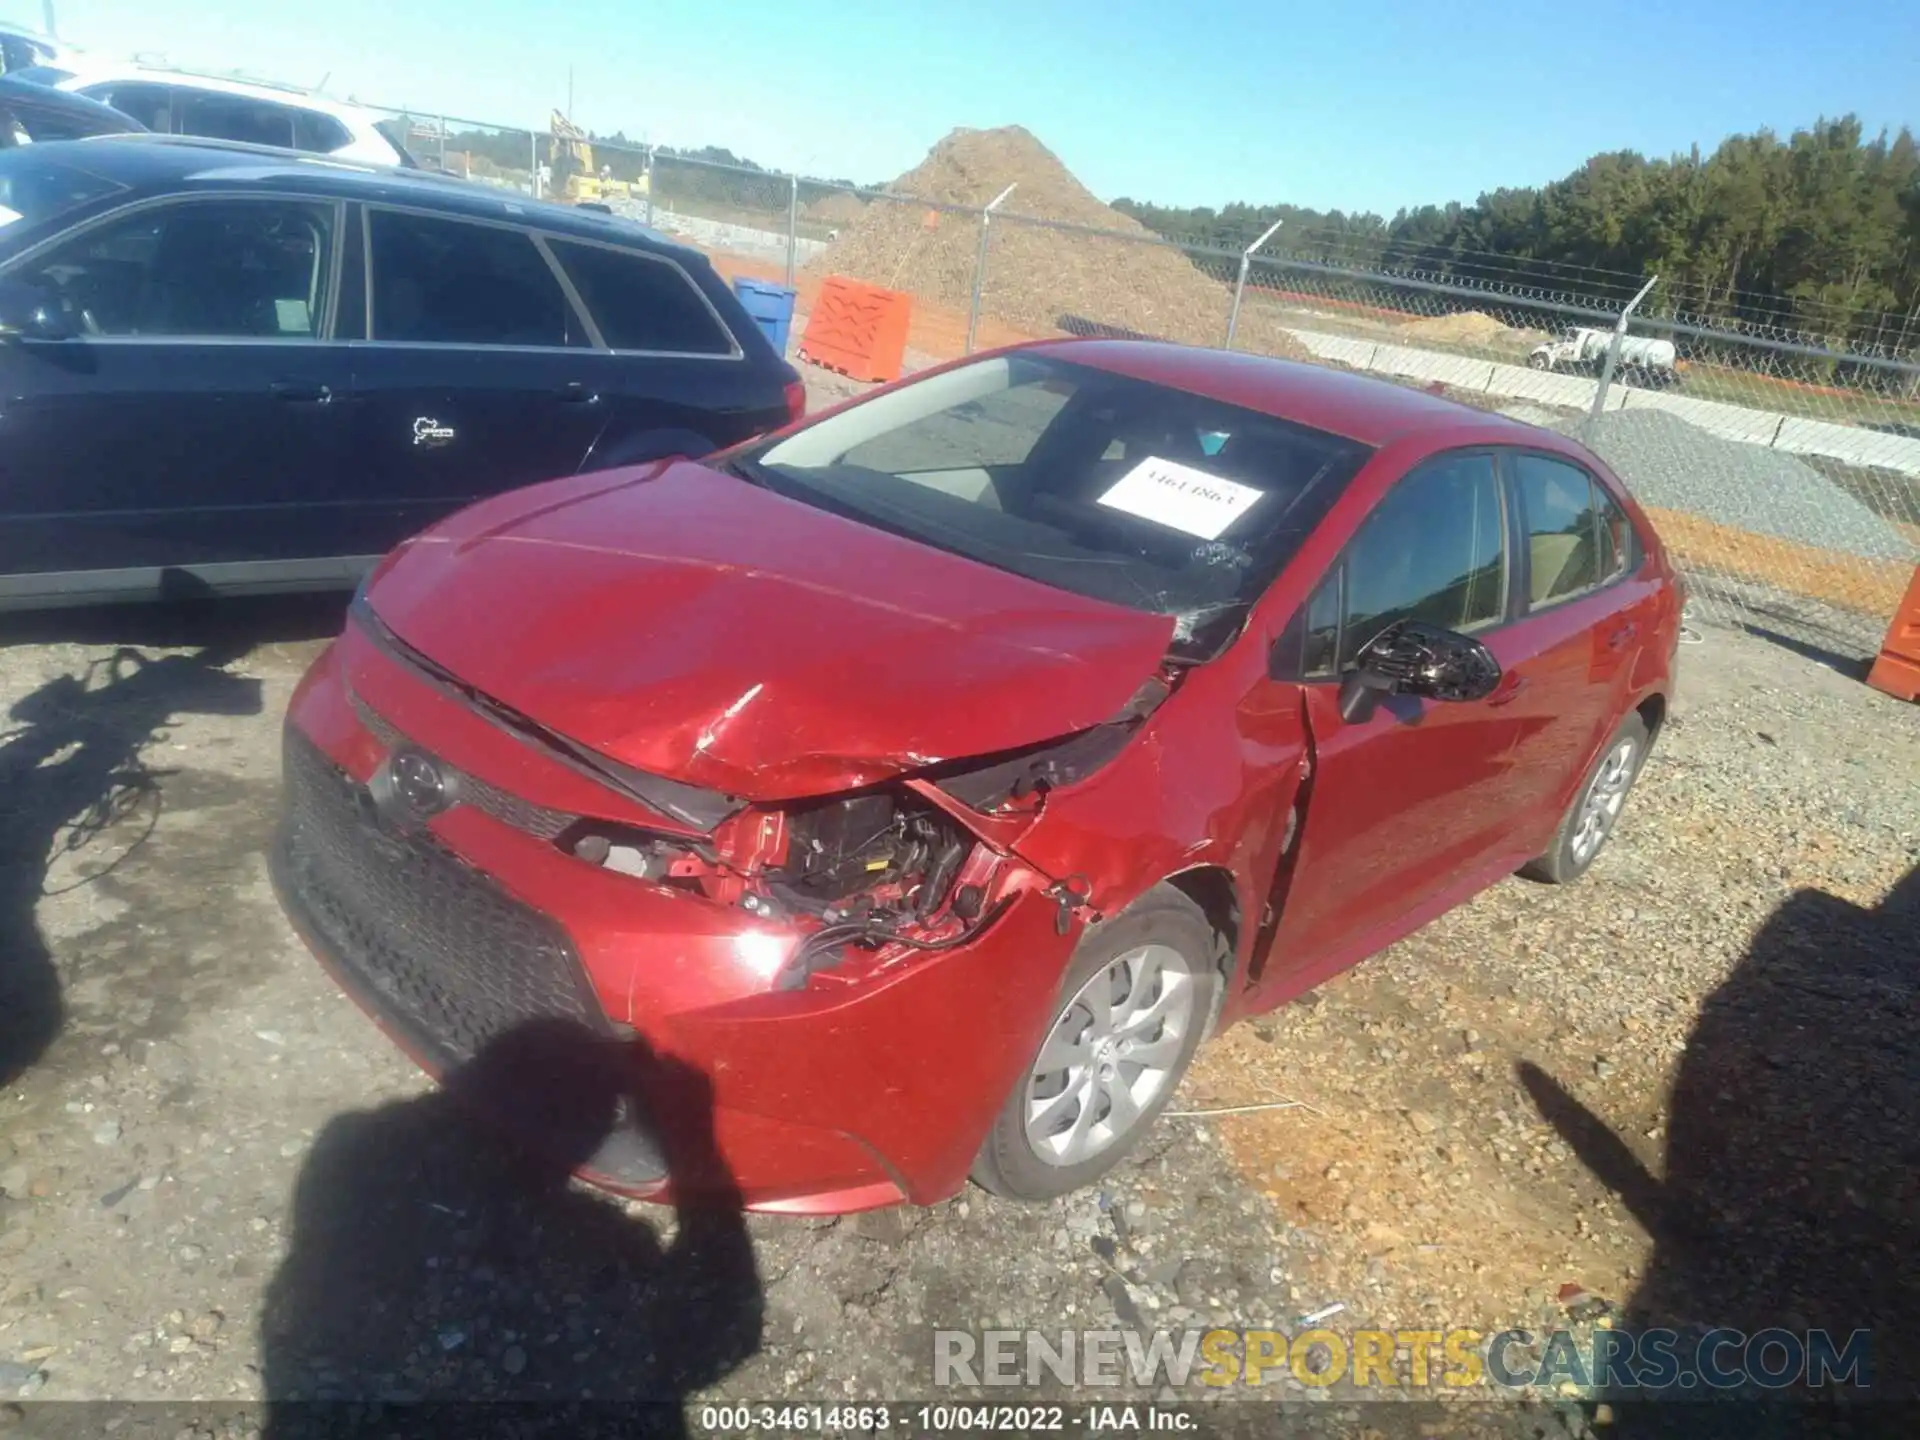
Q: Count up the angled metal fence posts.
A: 3